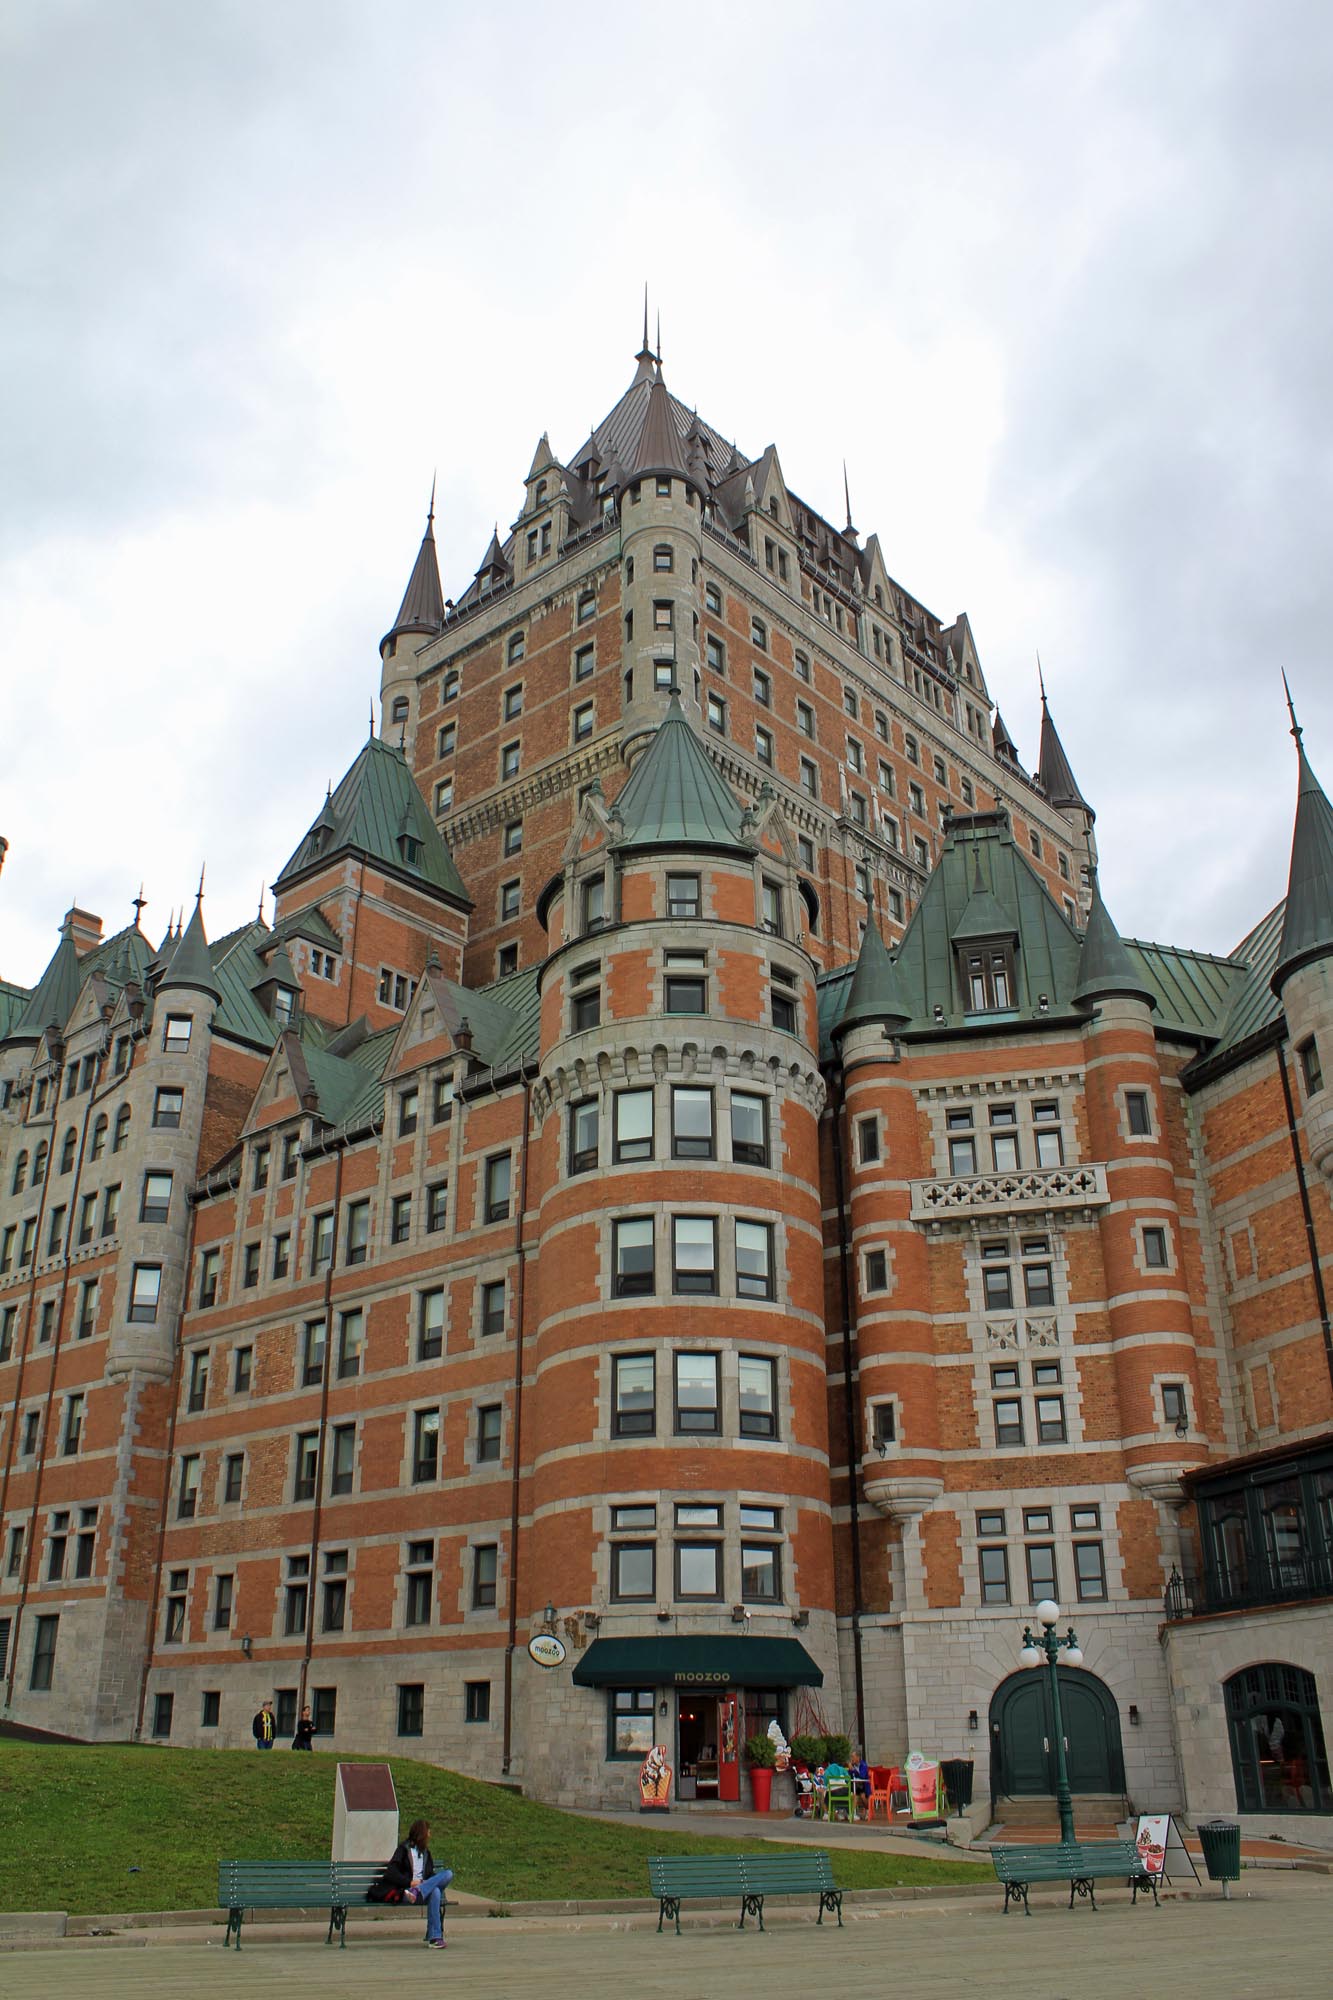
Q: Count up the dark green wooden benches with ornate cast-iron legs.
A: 3